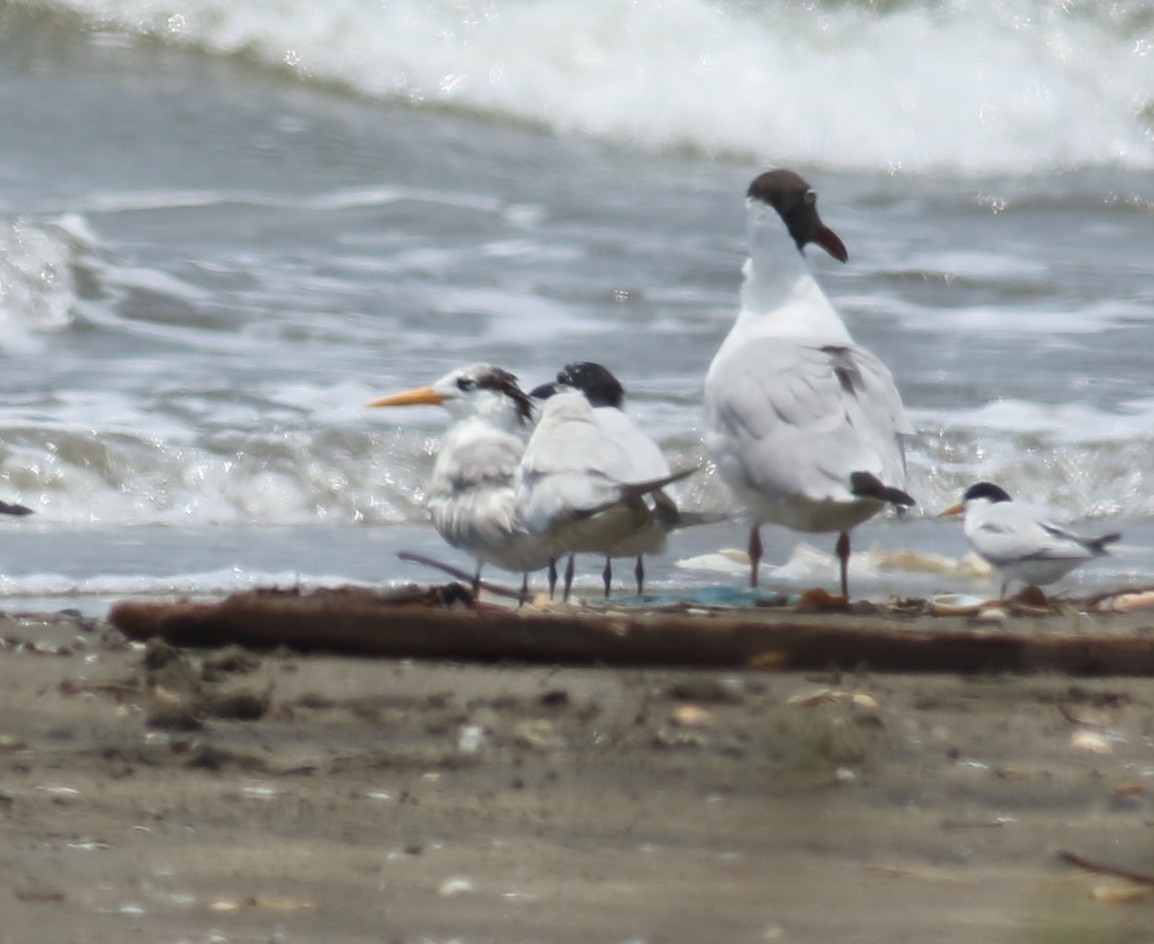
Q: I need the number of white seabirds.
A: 5